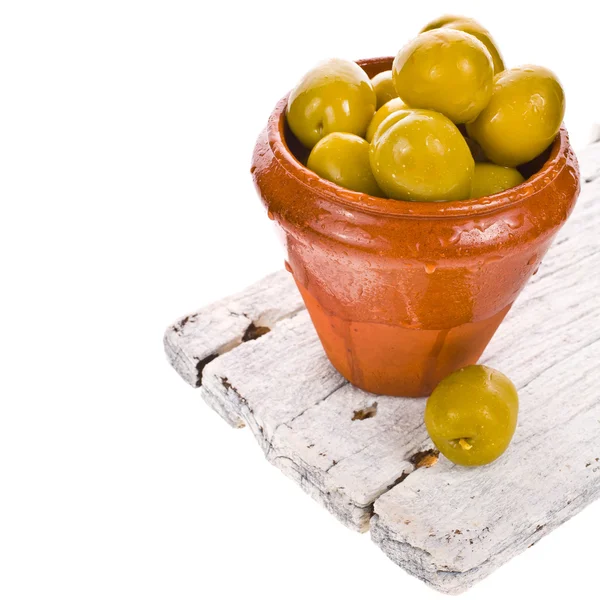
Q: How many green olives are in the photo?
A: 10